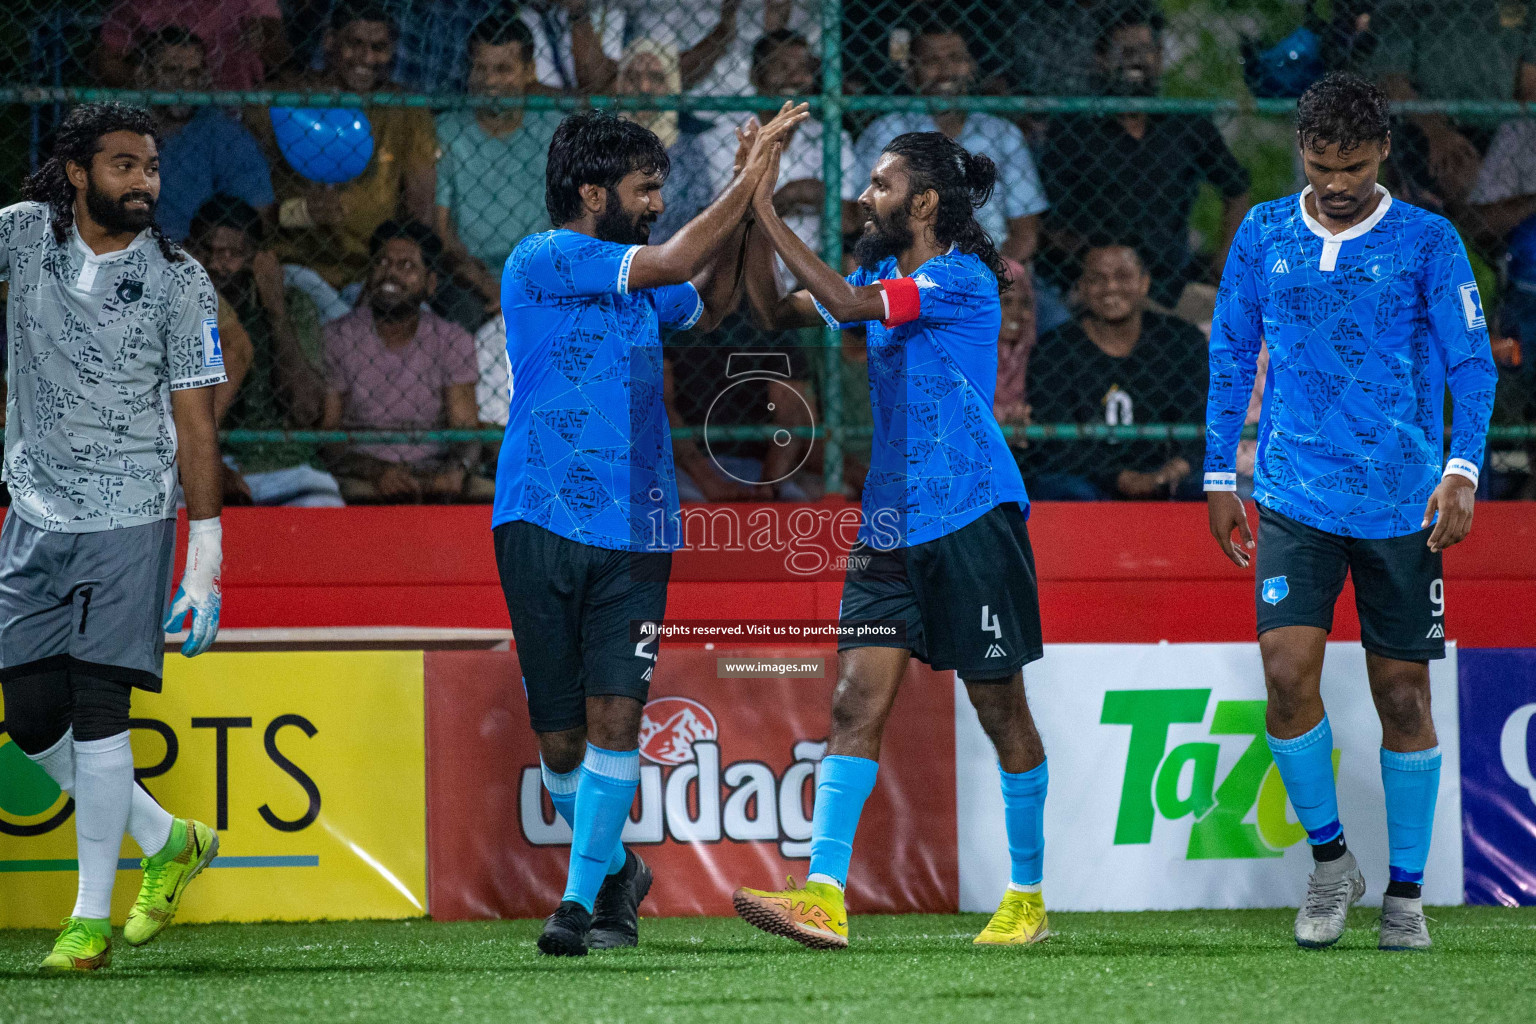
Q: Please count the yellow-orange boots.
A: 2